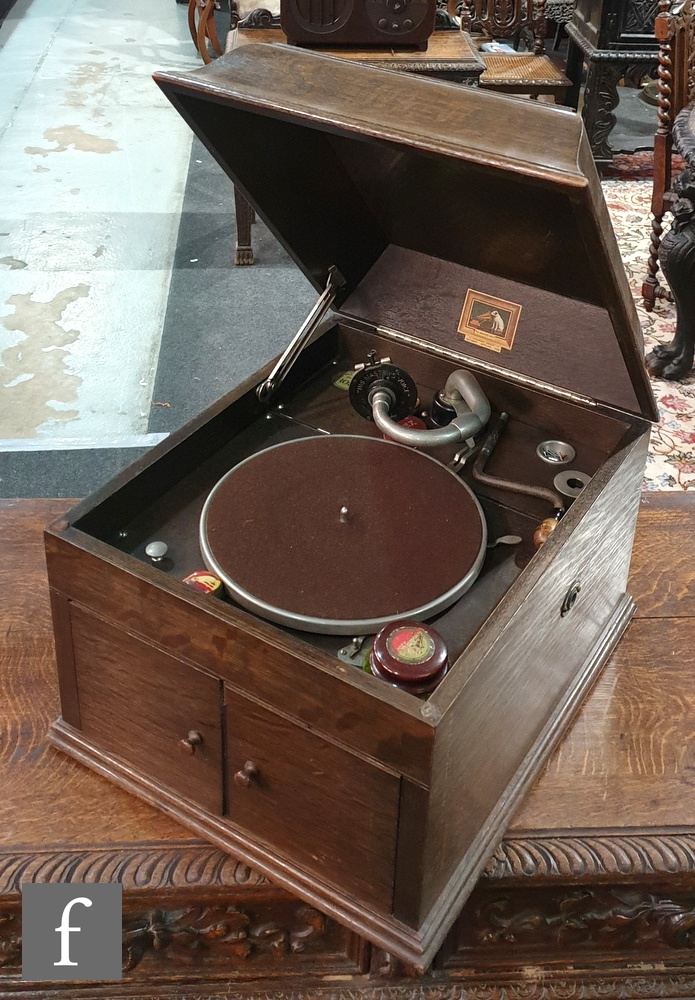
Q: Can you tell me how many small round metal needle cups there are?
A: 2